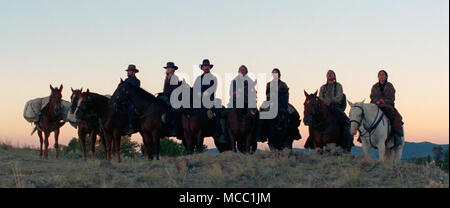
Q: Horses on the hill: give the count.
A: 9